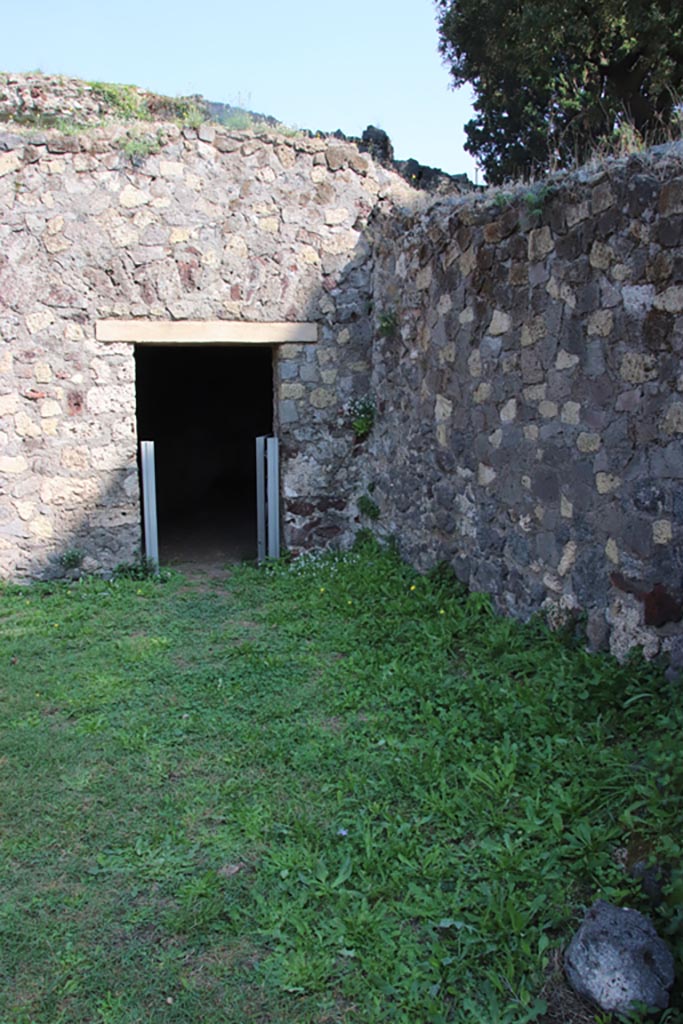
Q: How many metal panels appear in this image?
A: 3